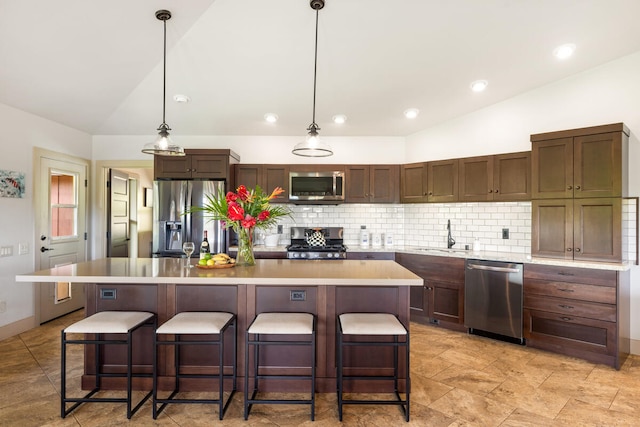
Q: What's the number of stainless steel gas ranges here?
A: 1